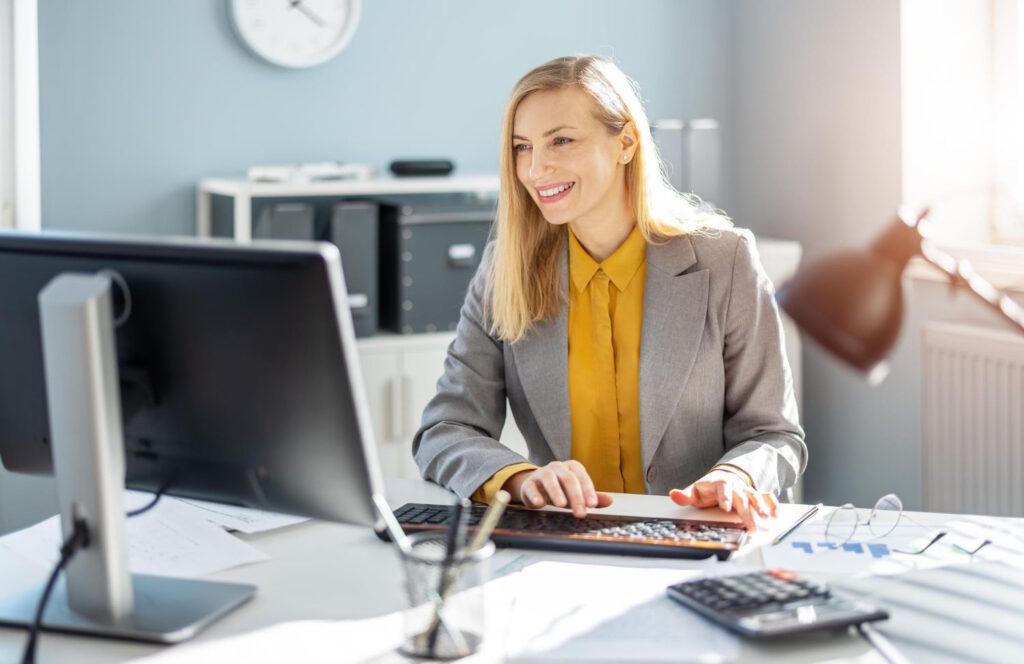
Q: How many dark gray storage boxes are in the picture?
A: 3